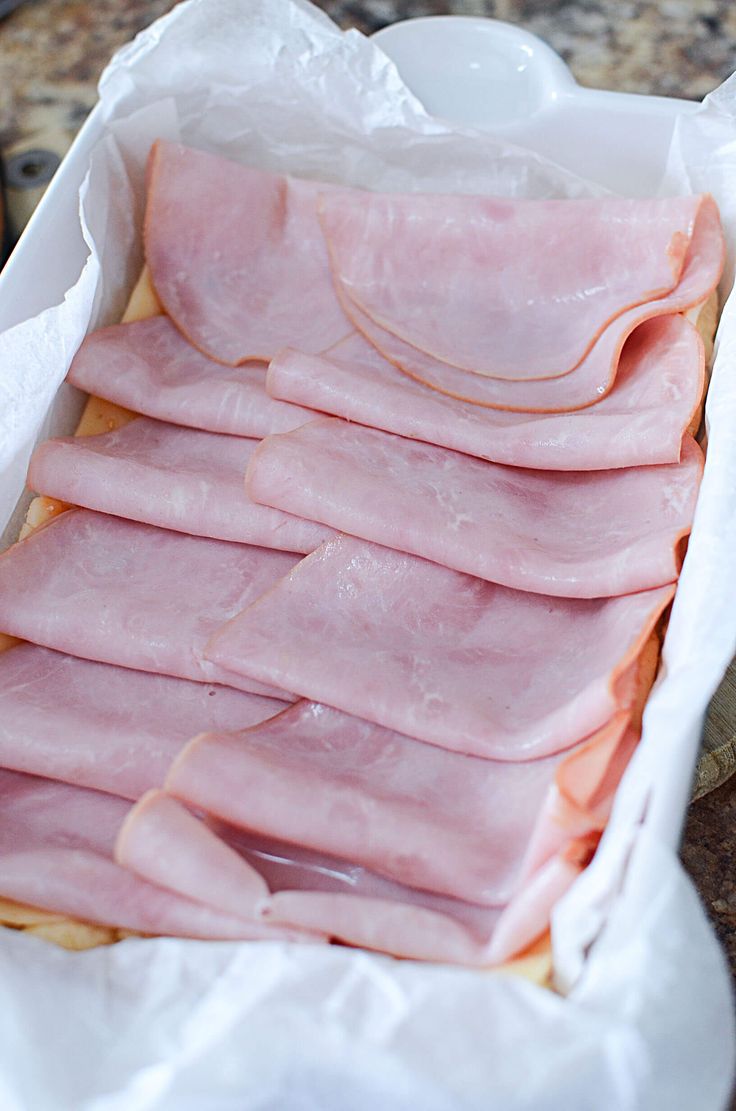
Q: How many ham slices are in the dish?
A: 12